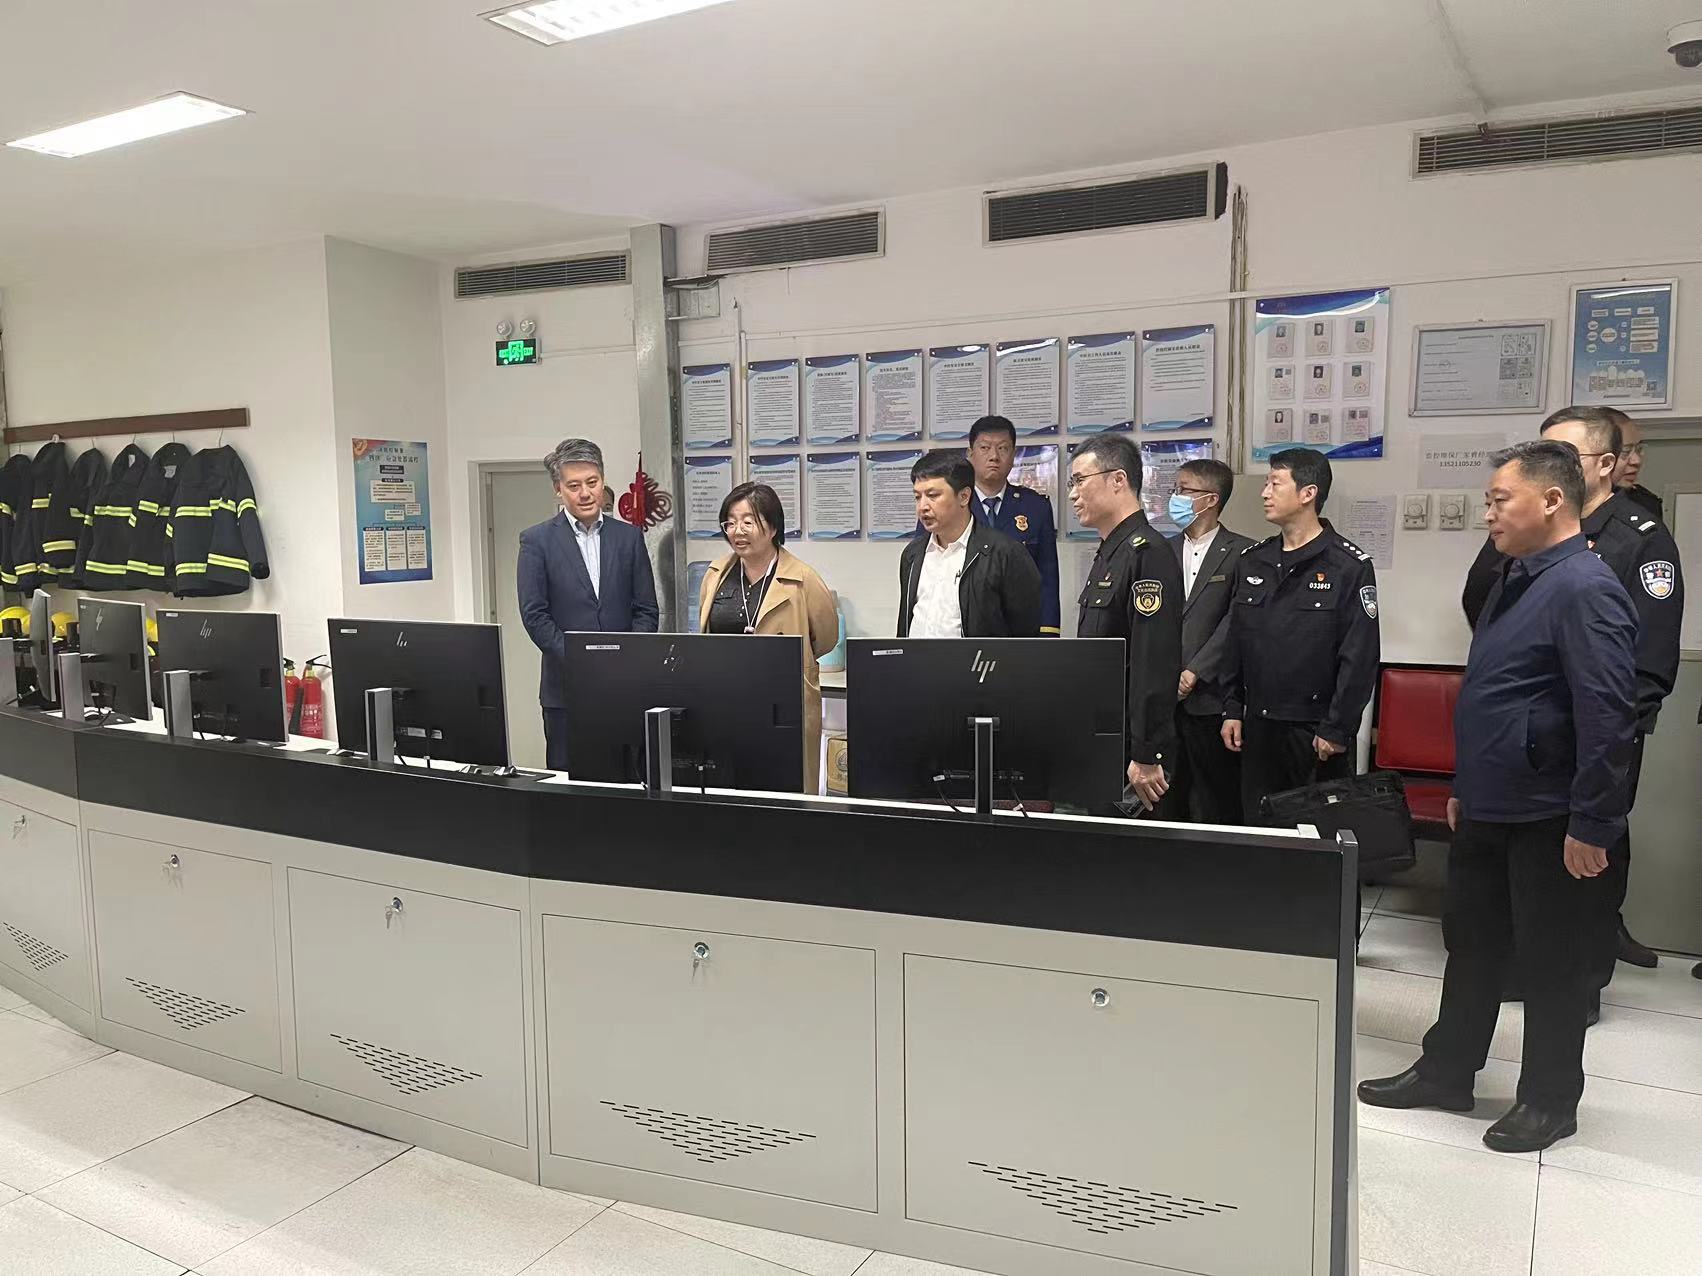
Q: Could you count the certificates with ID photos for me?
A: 9